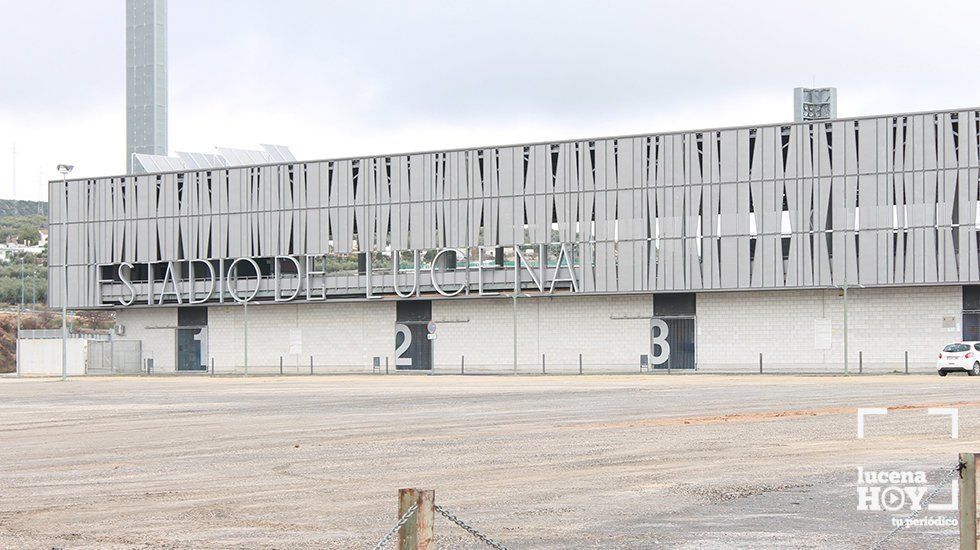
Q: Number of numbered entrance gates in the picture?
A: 3